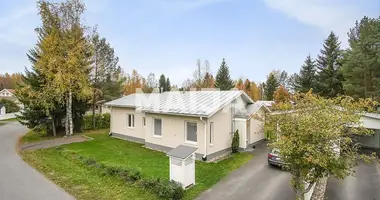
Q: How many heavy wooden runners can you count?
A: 0